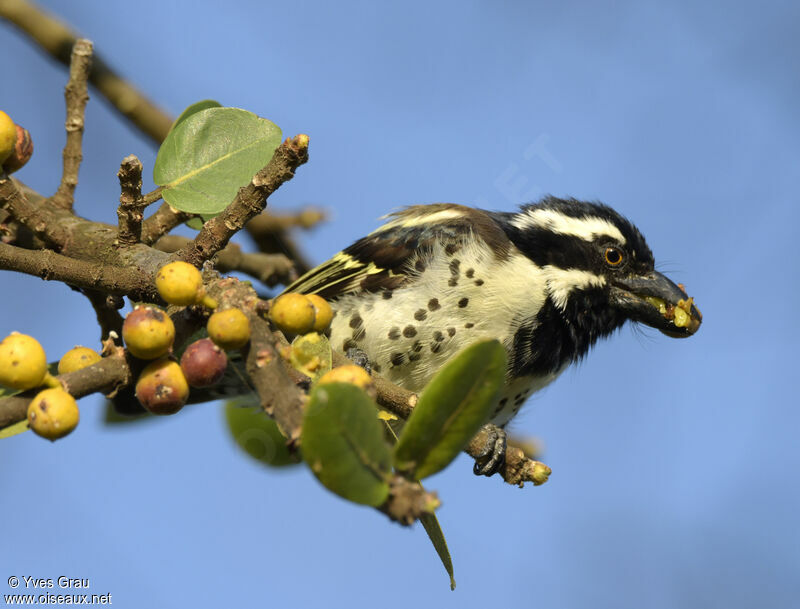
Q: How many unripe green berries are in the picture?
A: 0